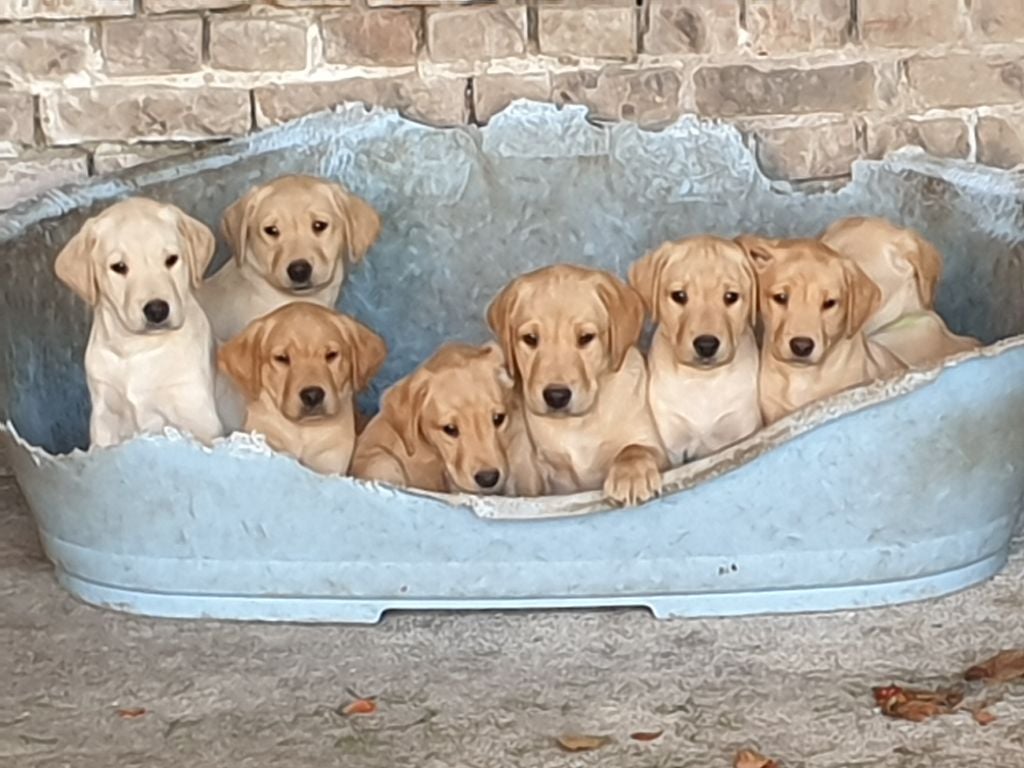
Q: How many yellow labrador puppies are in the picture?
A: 8